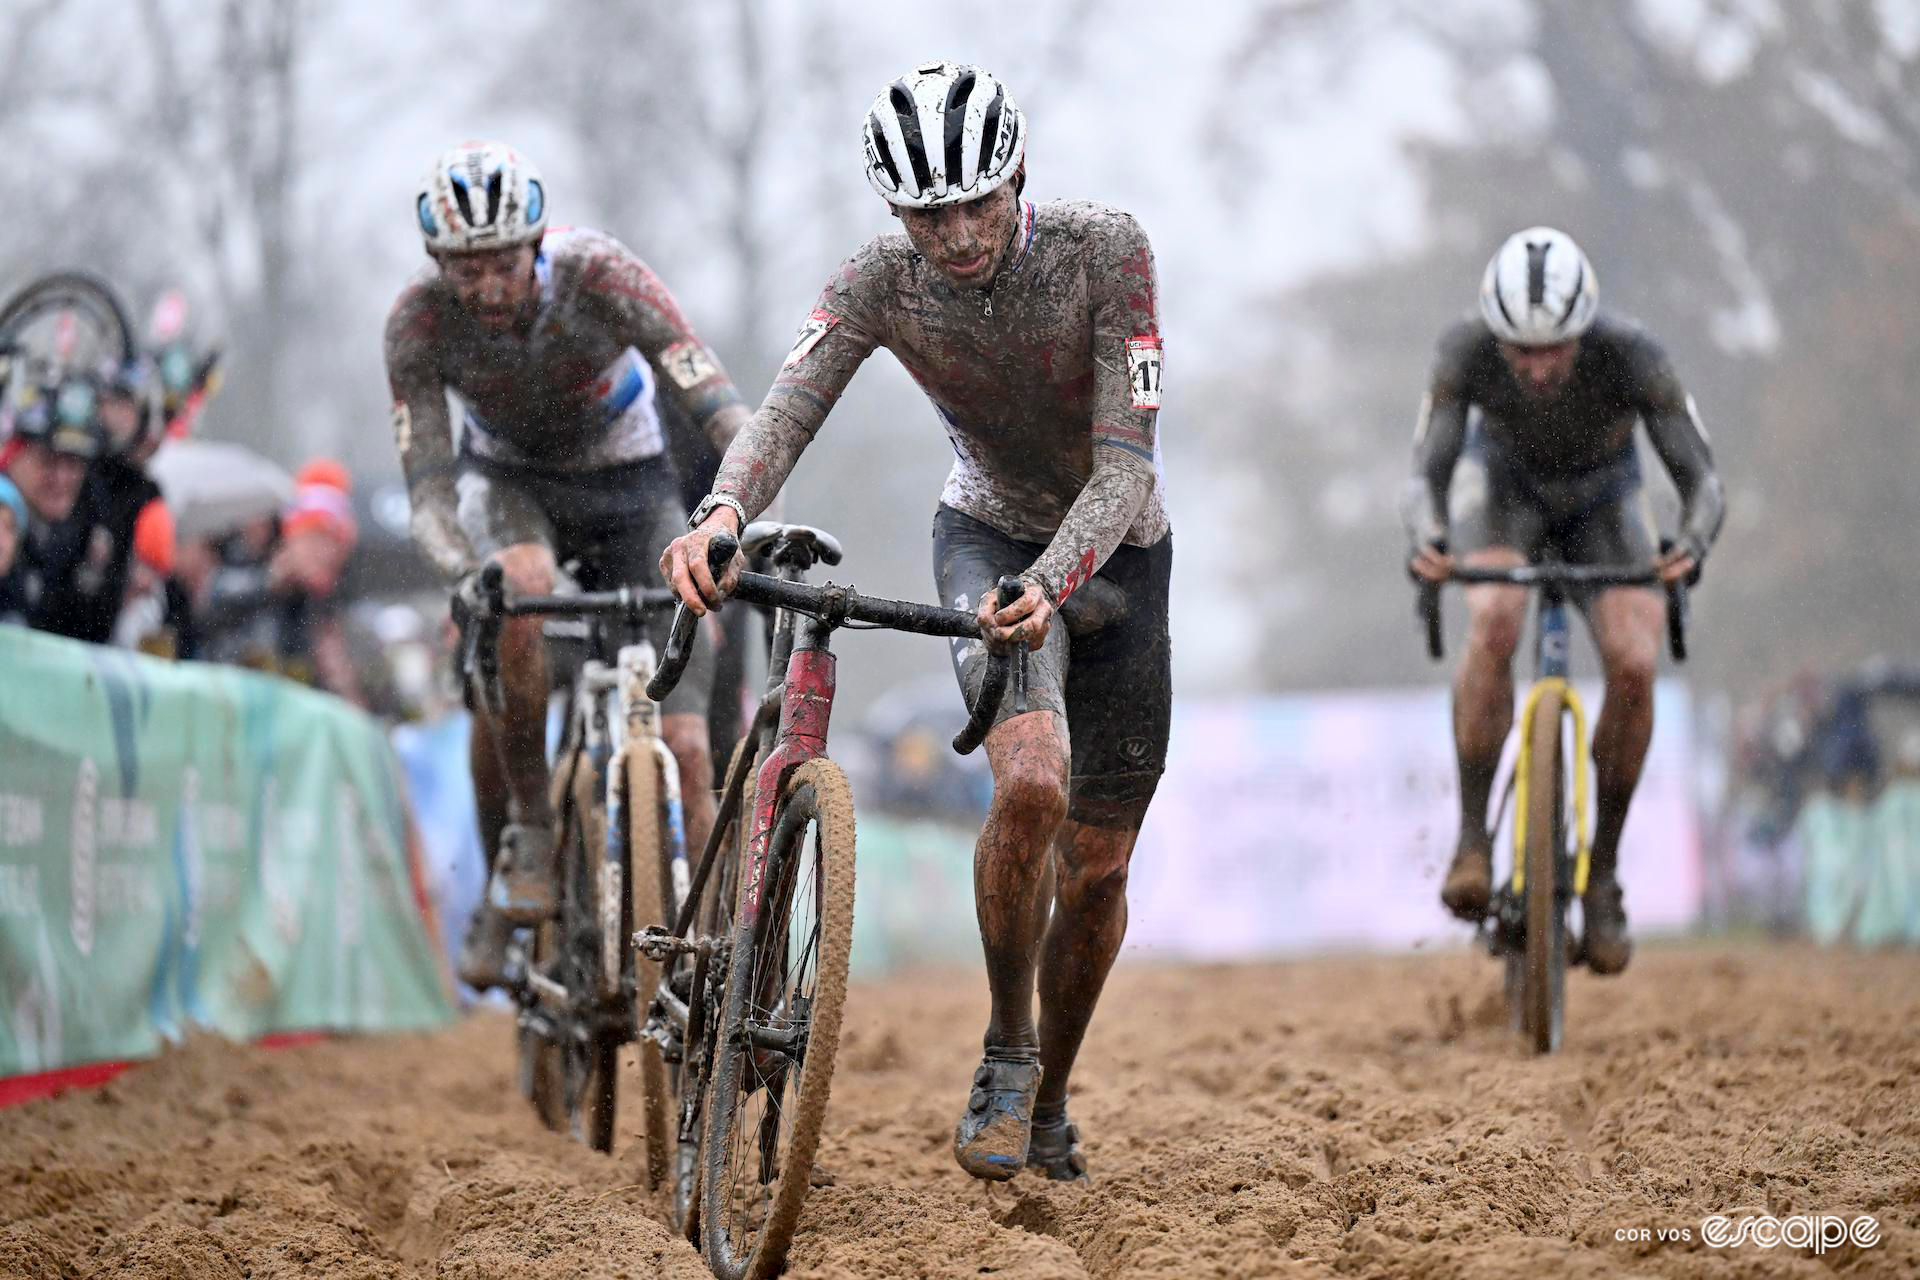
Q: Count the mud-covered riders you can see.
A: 3